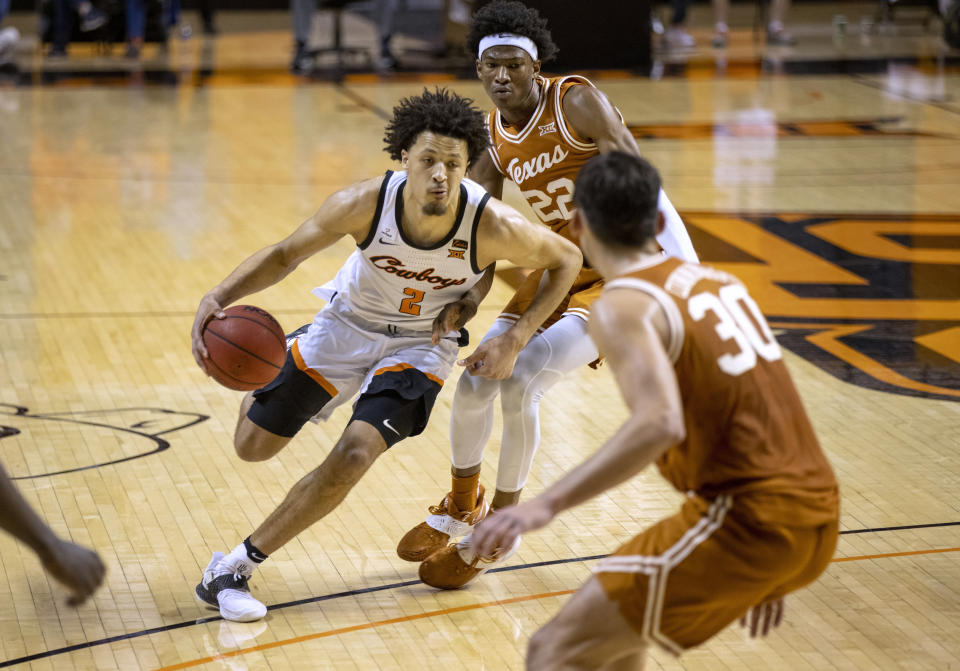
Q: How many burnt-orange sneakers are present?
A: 2